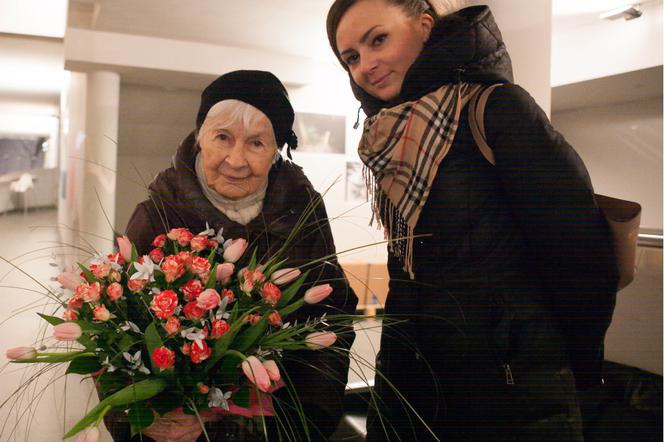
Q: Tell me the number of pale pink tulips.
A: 12